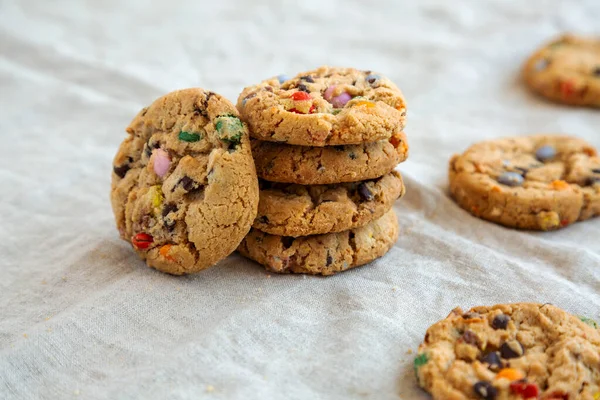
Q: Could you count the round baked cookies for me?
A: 8